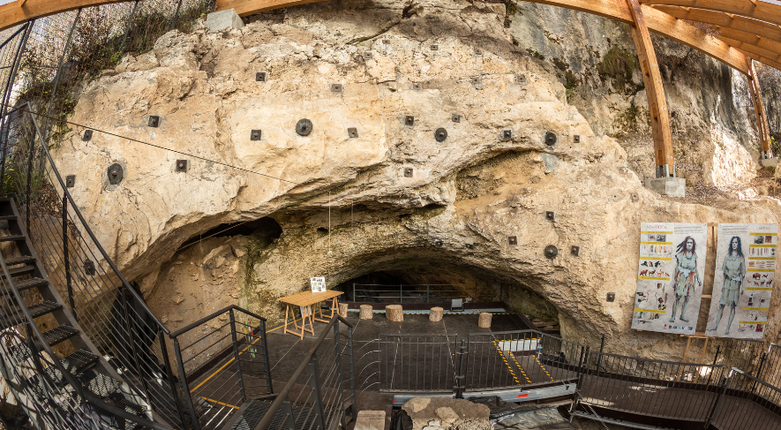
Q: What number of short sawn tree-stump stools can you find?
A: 5